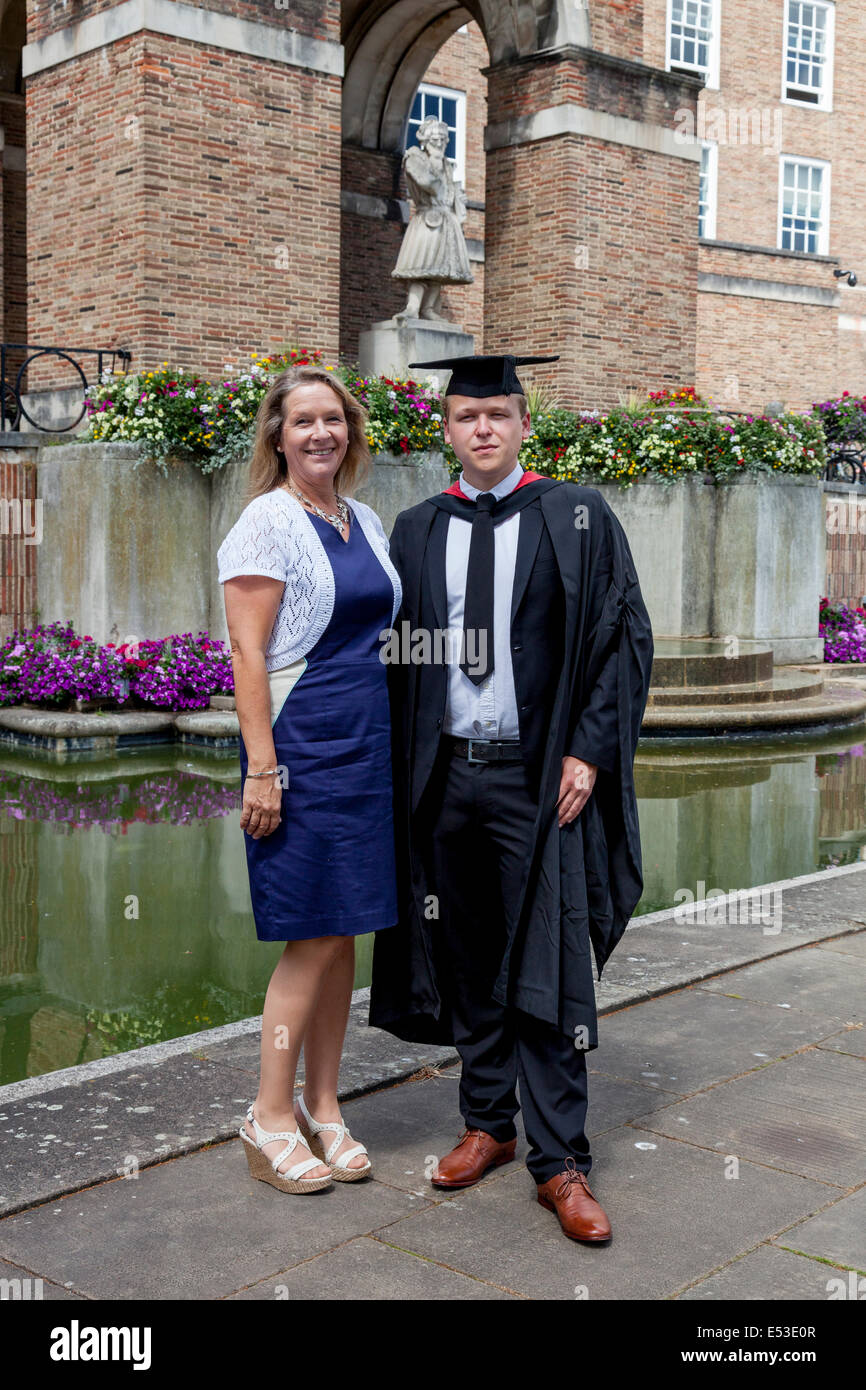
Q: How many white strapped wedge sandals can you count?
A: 2